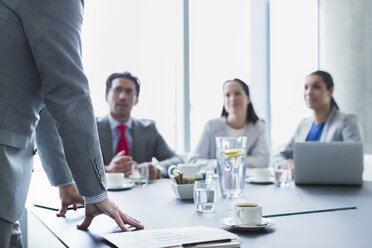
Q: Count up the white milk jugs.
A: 1